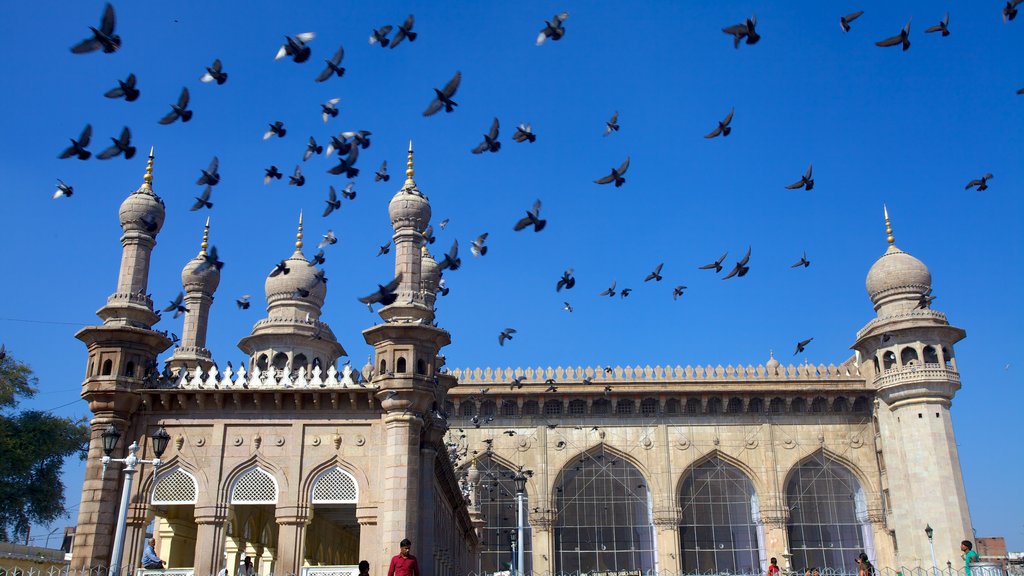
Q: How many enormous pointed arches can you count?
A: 4